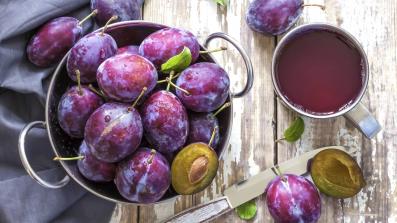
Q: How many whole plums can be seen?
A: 15